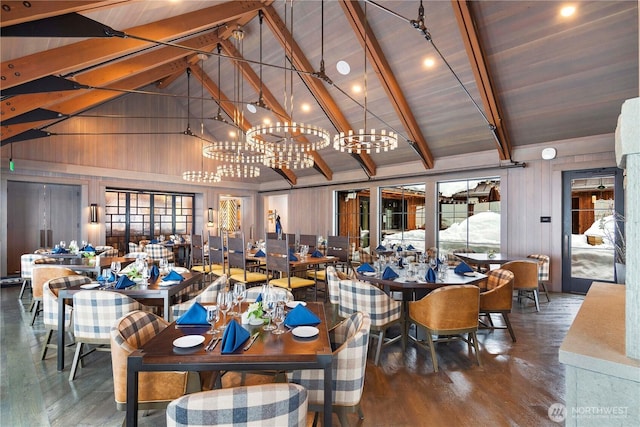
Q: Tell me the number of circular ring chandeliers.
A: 6